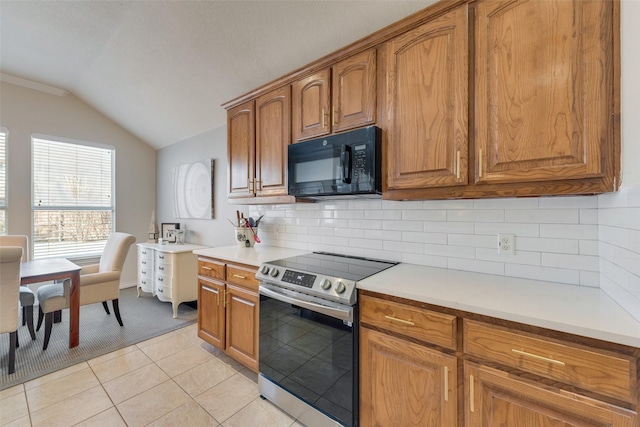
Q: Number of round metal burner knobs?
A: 4